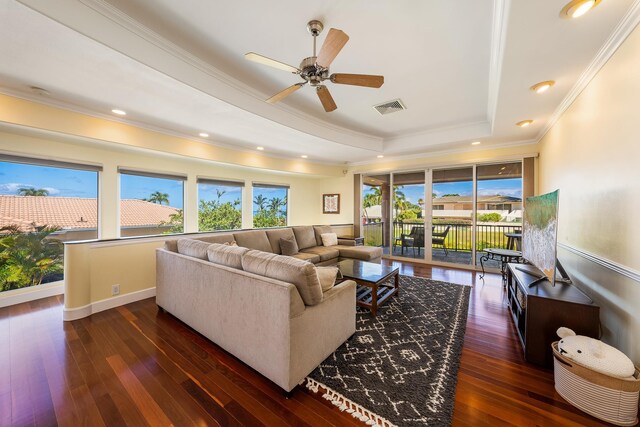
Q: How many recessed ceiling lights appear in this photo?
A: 9